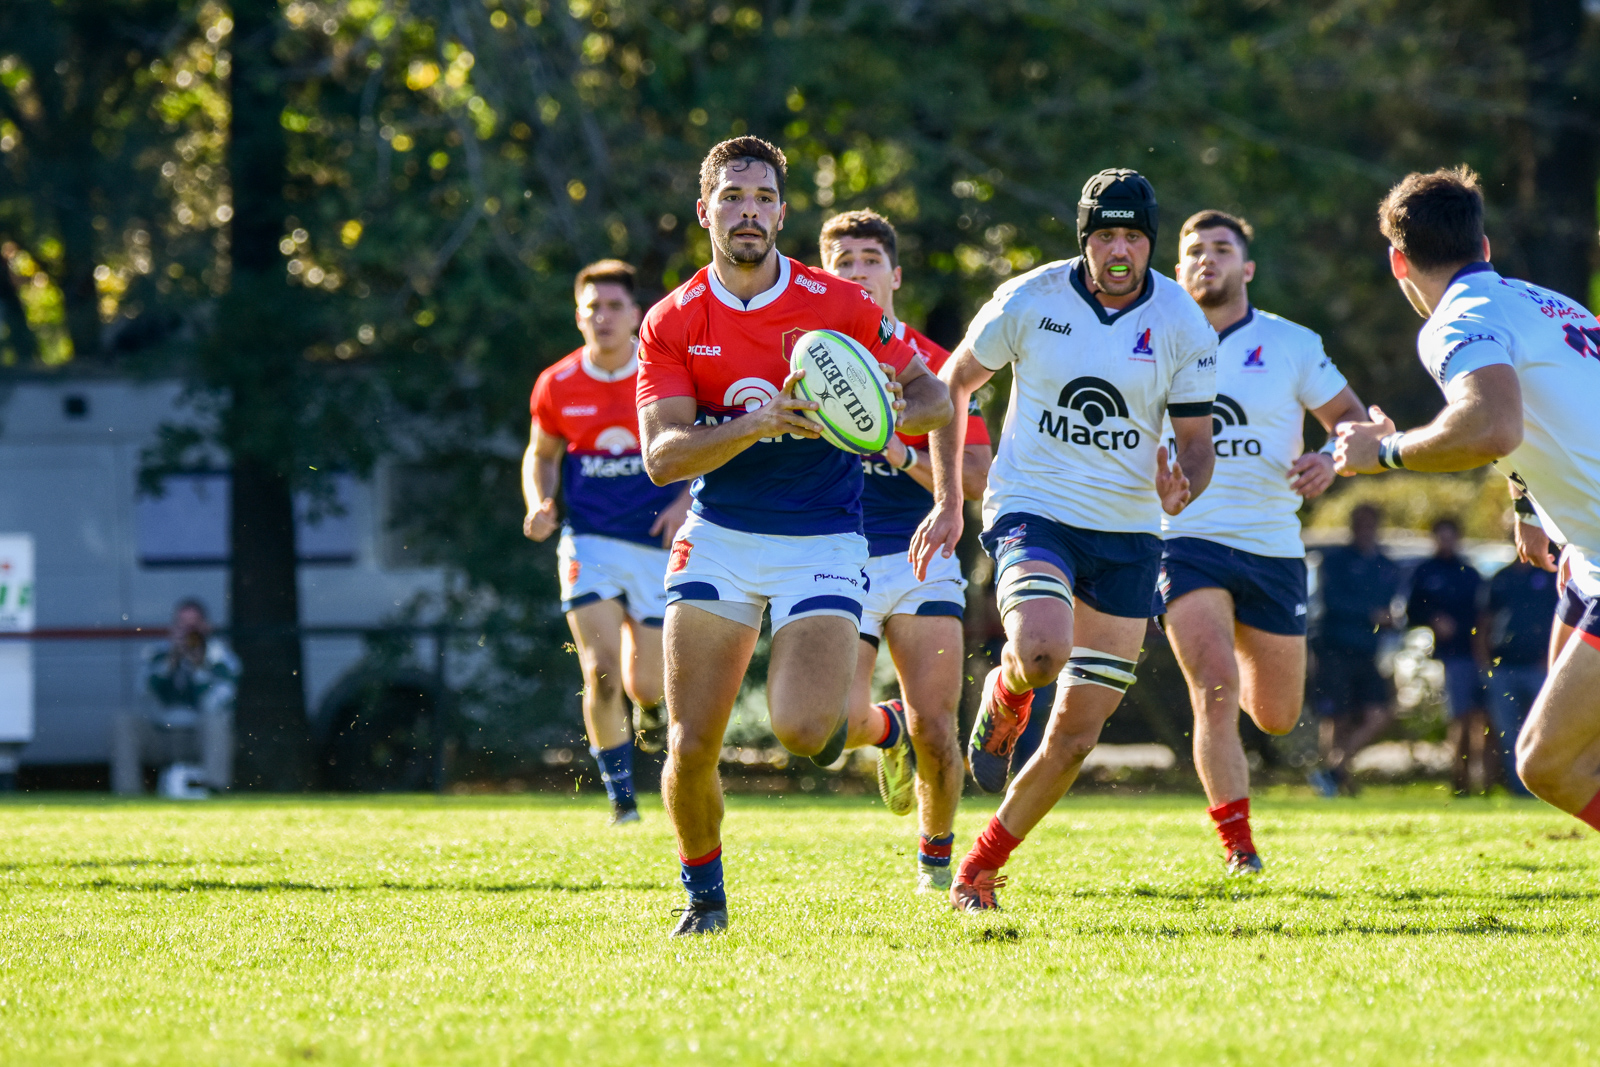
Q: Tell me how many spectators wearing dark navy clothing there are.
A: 3